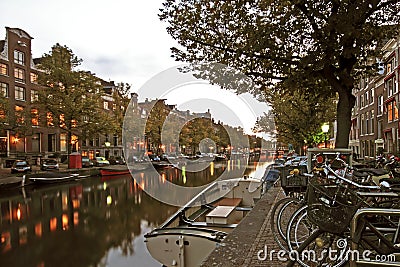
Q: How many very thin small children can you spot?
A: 0